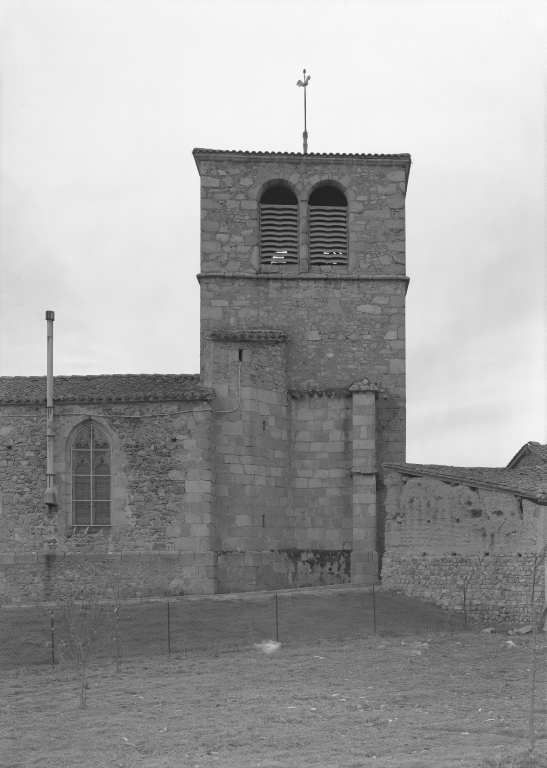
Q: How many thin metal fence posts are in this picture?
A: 5